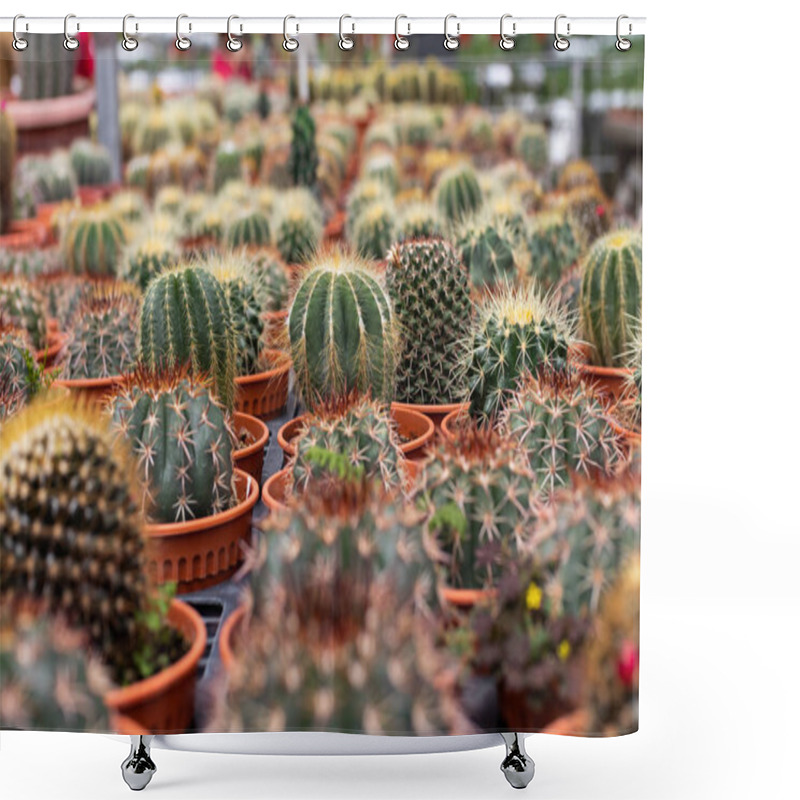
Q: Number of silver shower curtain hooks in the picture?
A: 12